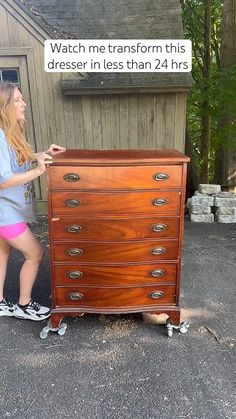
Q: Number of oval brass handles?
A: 12